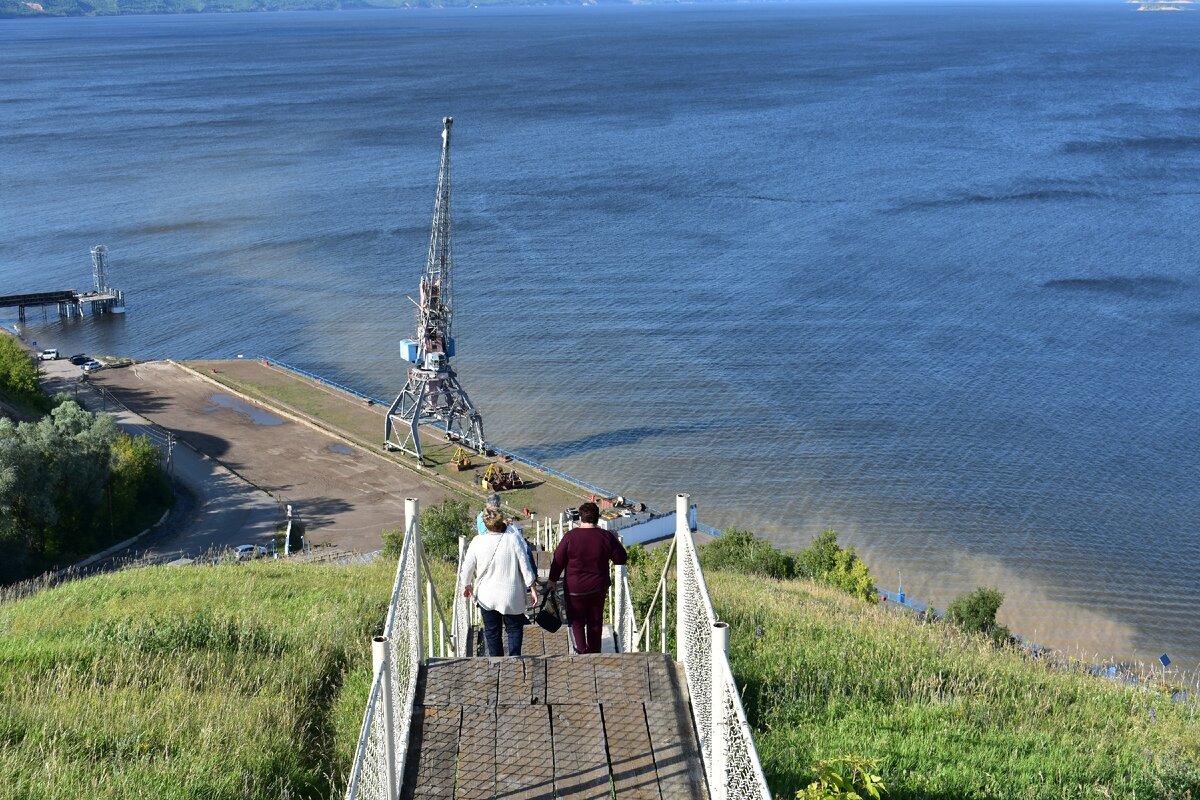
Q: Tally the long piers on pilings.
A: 1